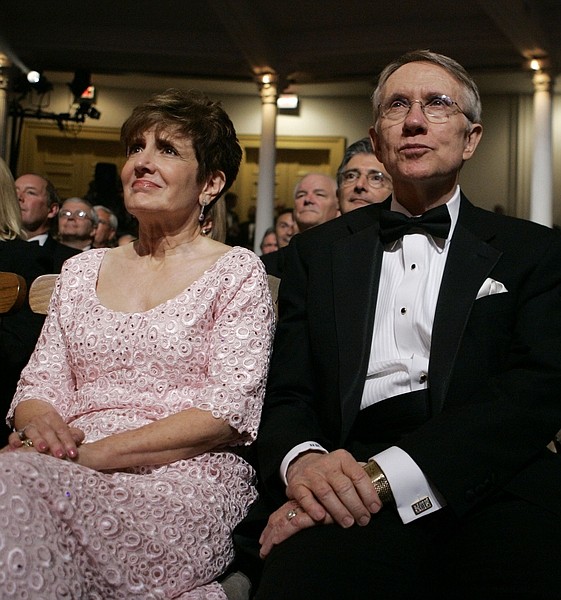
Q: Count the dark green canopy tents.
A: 0